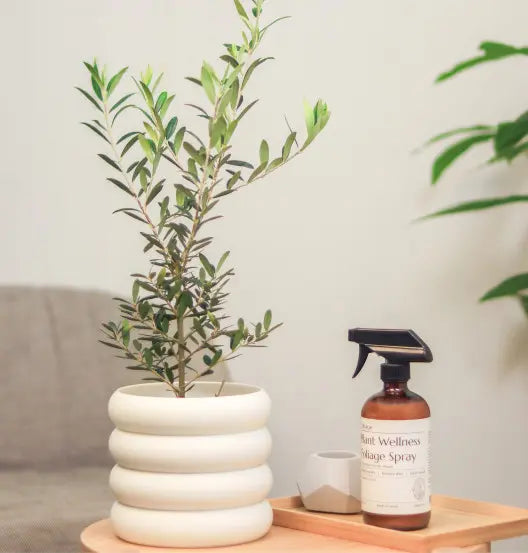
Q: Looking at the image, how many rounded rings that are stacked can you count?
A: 4